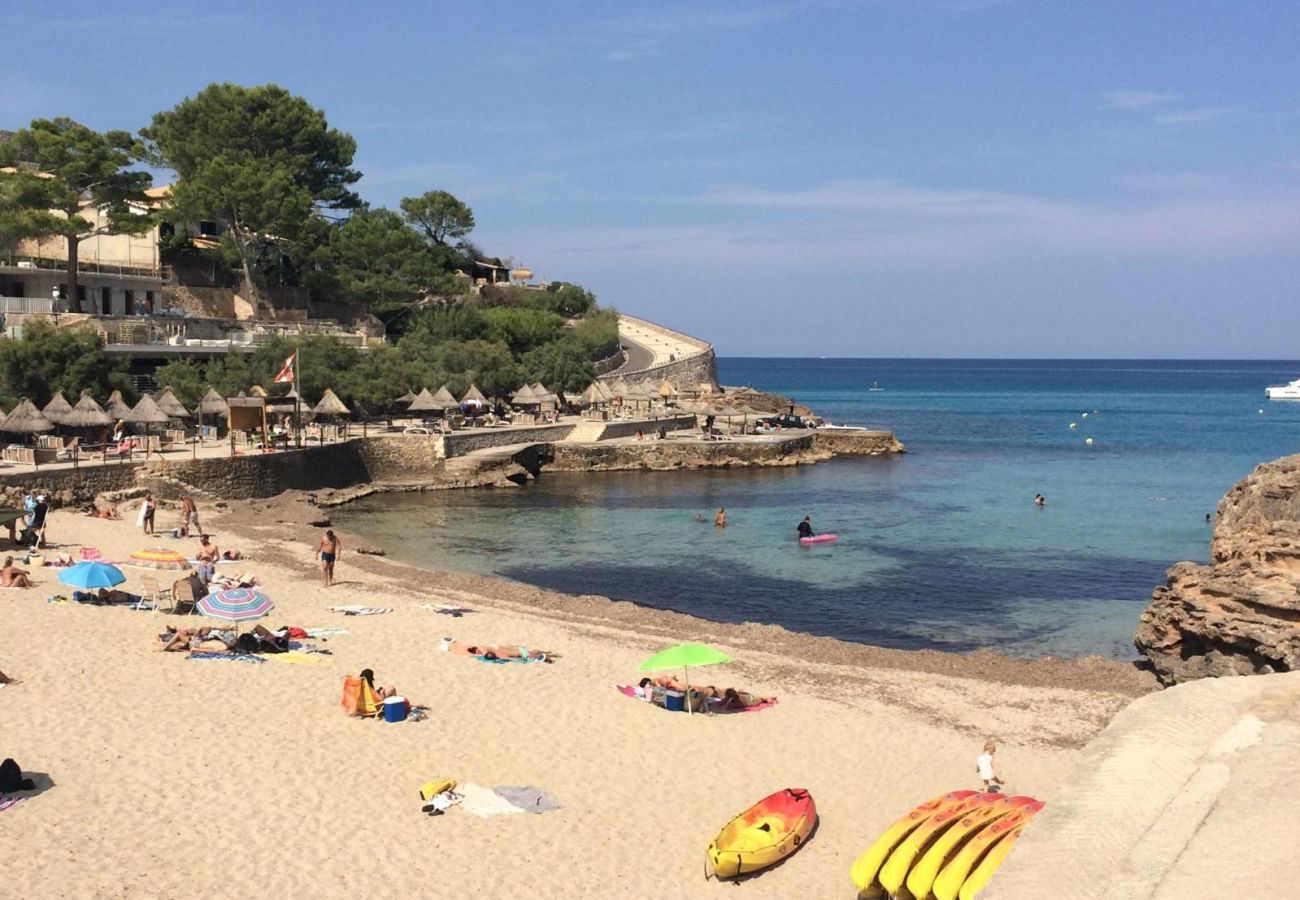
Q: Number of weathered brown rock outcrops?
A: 1